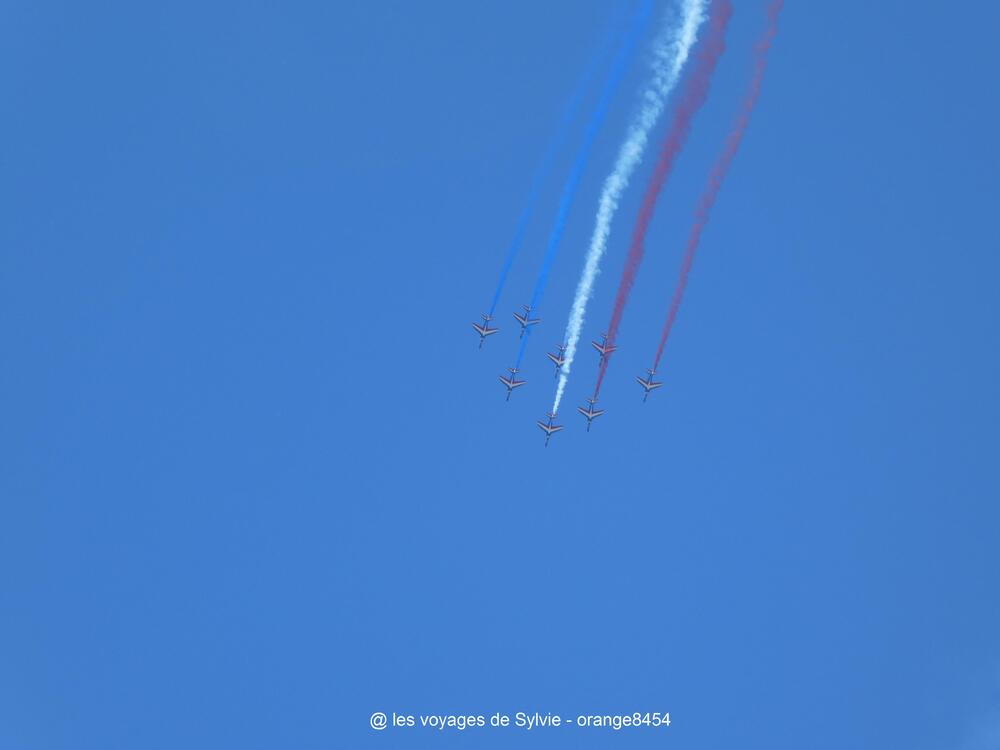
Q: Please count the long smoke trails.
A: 5